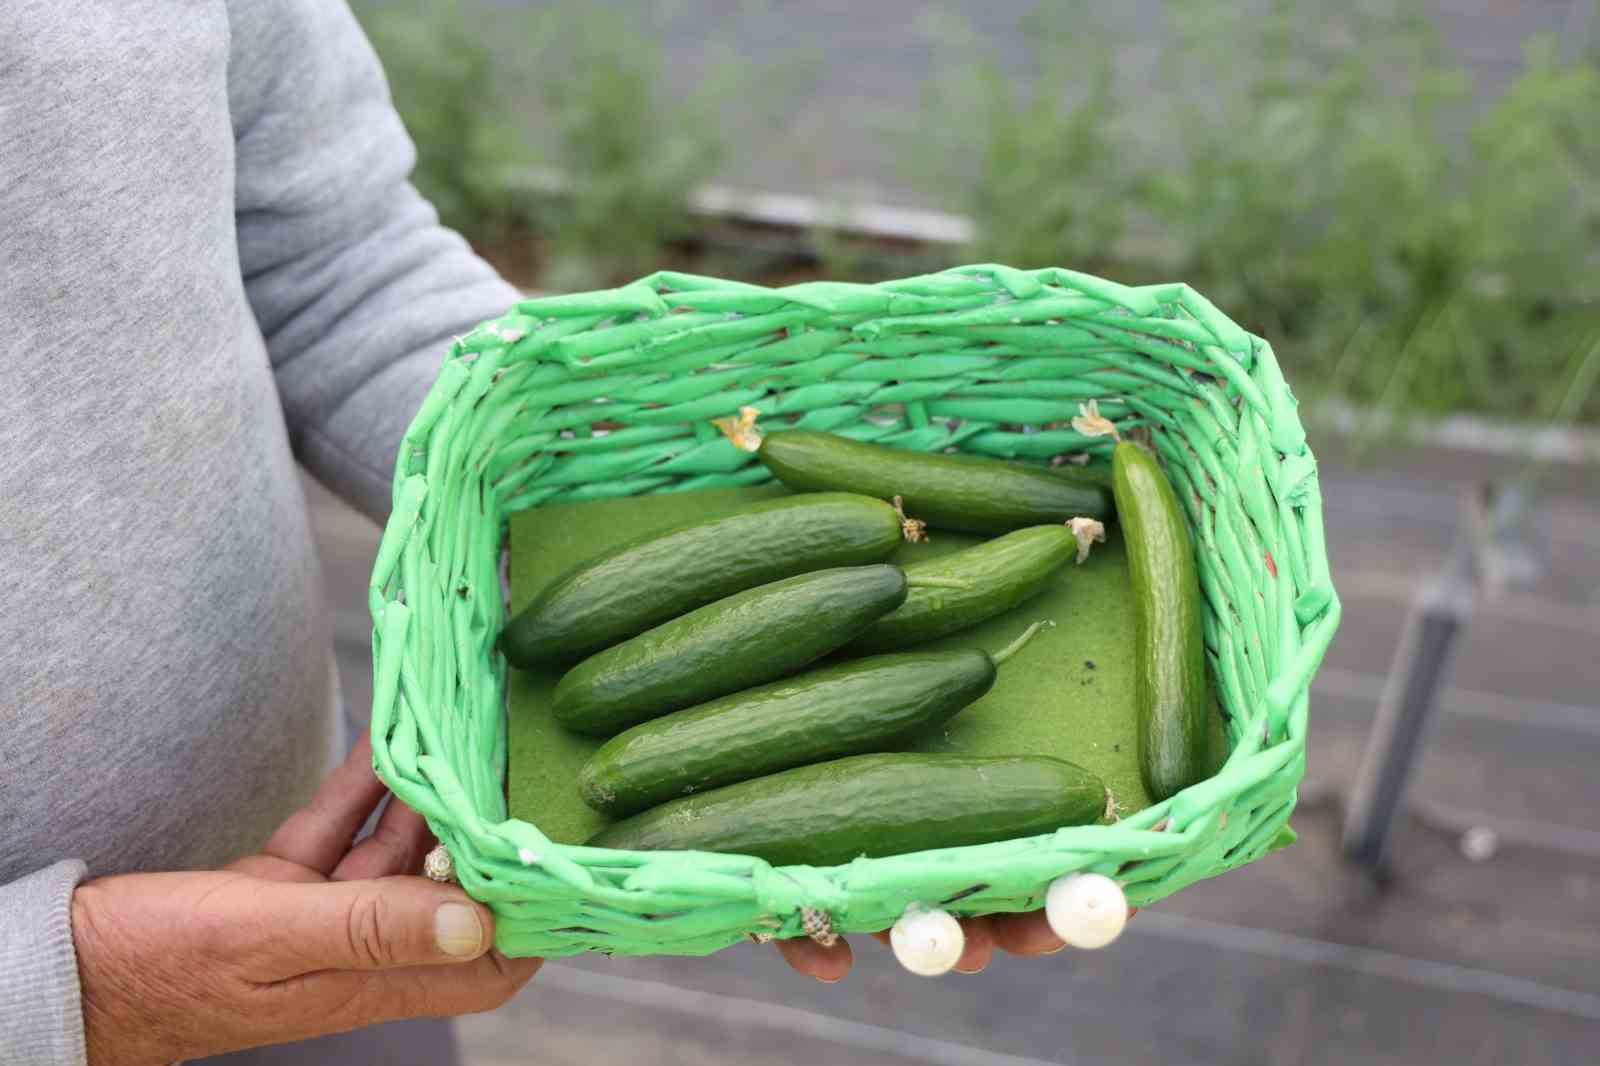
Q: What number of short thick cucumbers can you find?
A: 7